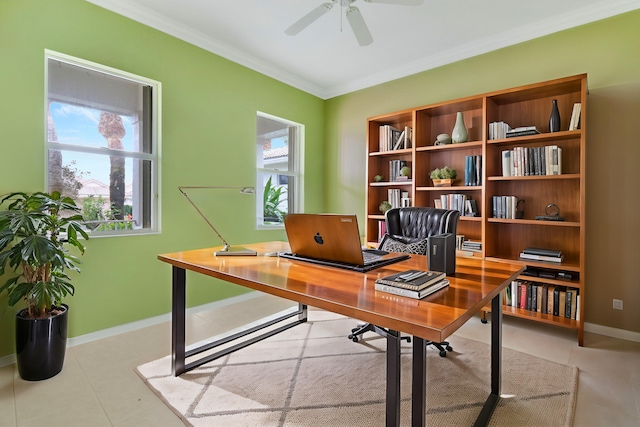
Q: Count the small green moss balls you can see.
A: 3